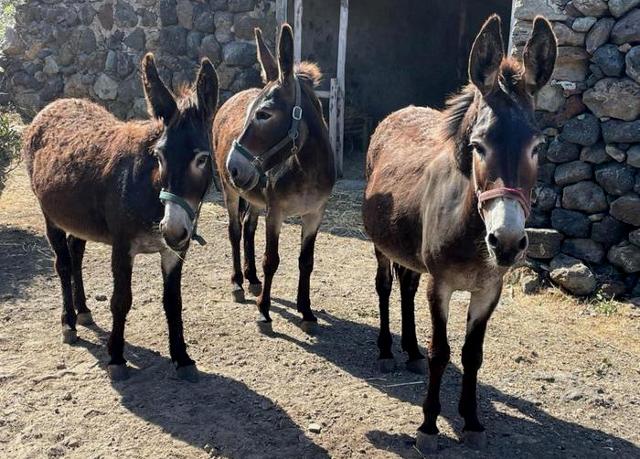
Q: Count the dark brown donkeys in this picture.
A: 3